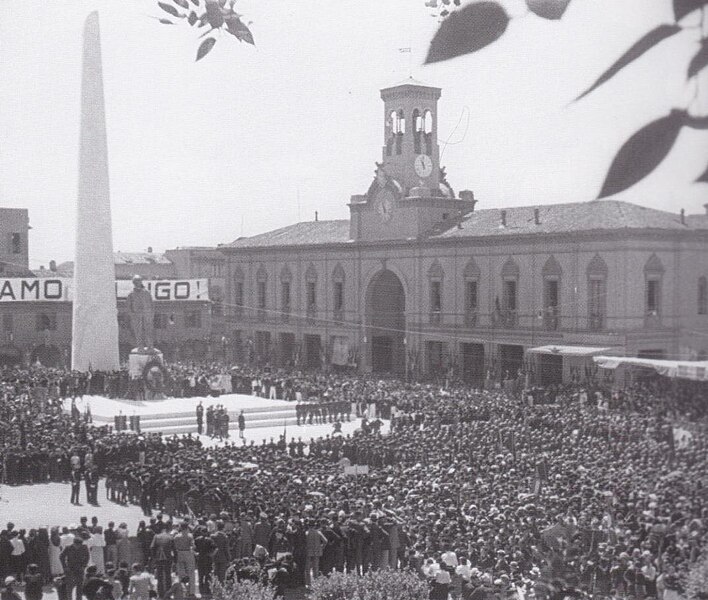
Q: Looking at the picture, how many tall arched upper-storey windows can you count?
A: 11